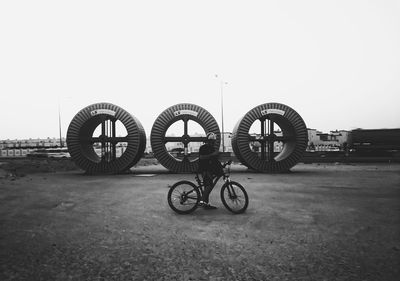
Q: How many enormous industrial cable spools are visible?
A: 3